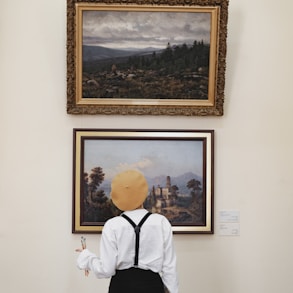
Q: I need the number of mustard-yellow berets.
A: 1